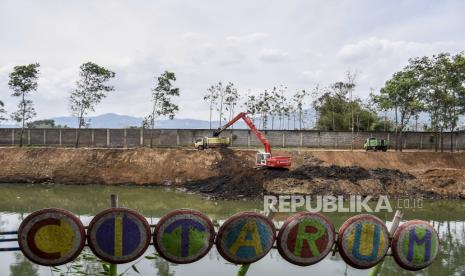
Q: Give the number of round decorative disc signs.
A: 7